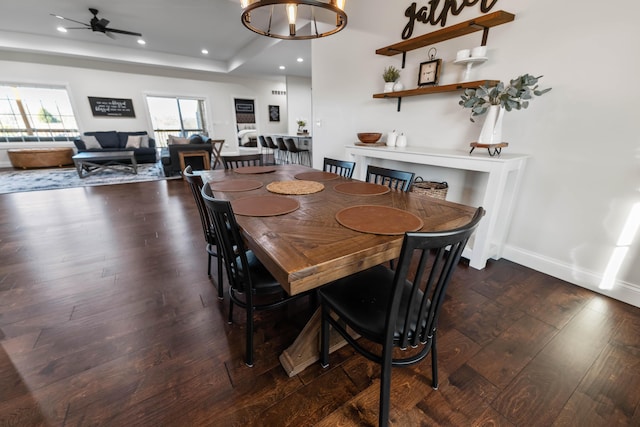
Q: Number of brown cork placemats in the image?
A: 6